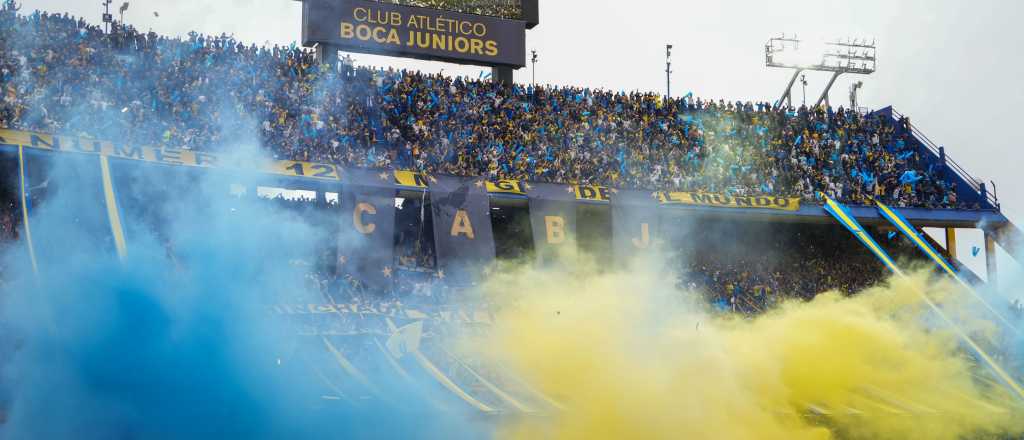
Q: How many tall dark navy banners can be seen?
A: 4